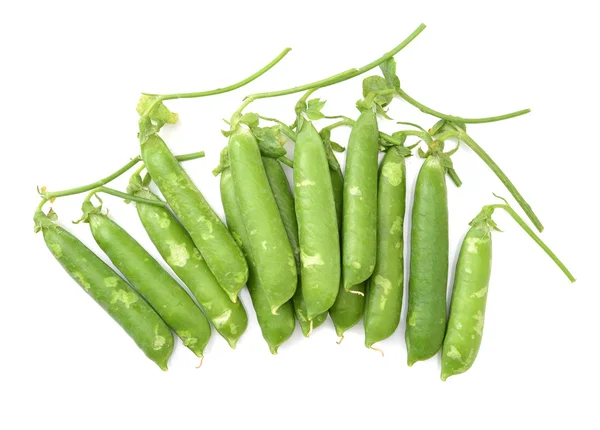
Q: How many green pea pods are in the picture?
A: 13